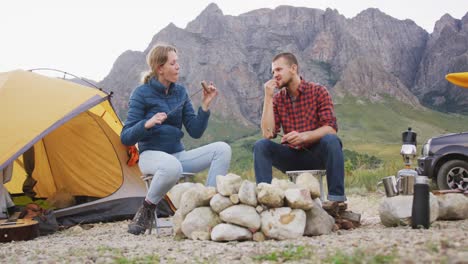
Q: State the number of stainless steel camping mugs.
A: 2